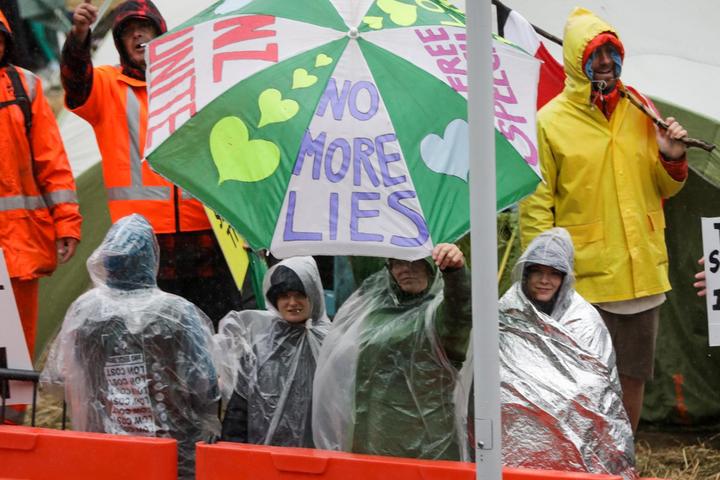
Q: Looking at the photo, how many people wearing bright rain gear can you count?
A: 3